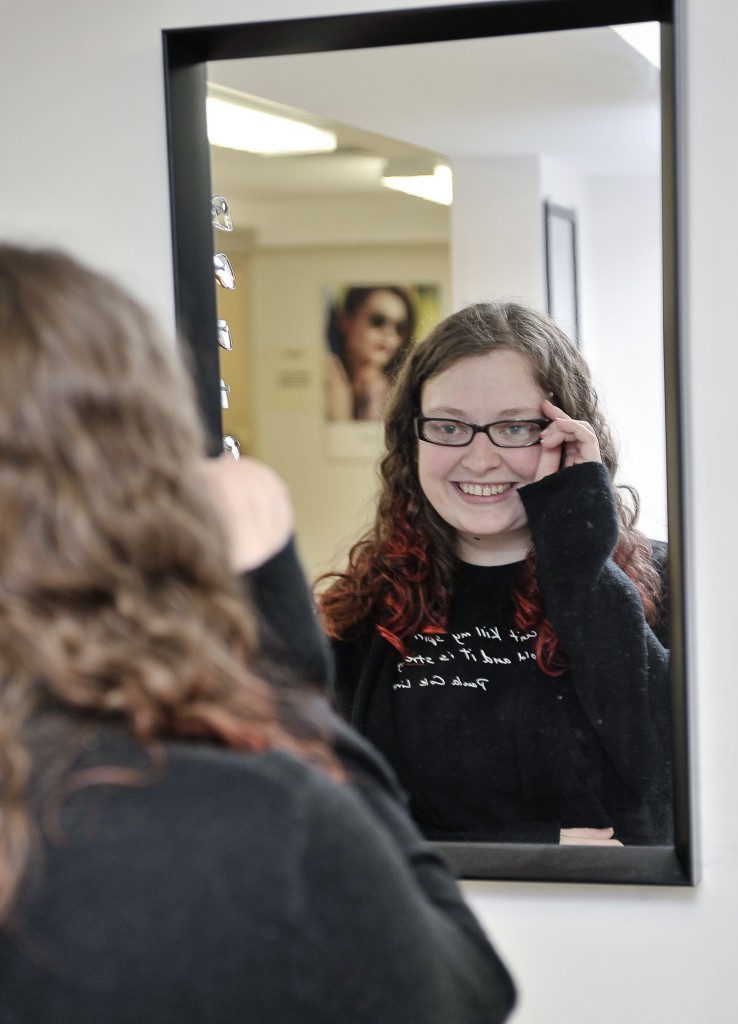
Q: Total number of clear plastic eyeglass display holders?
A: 5